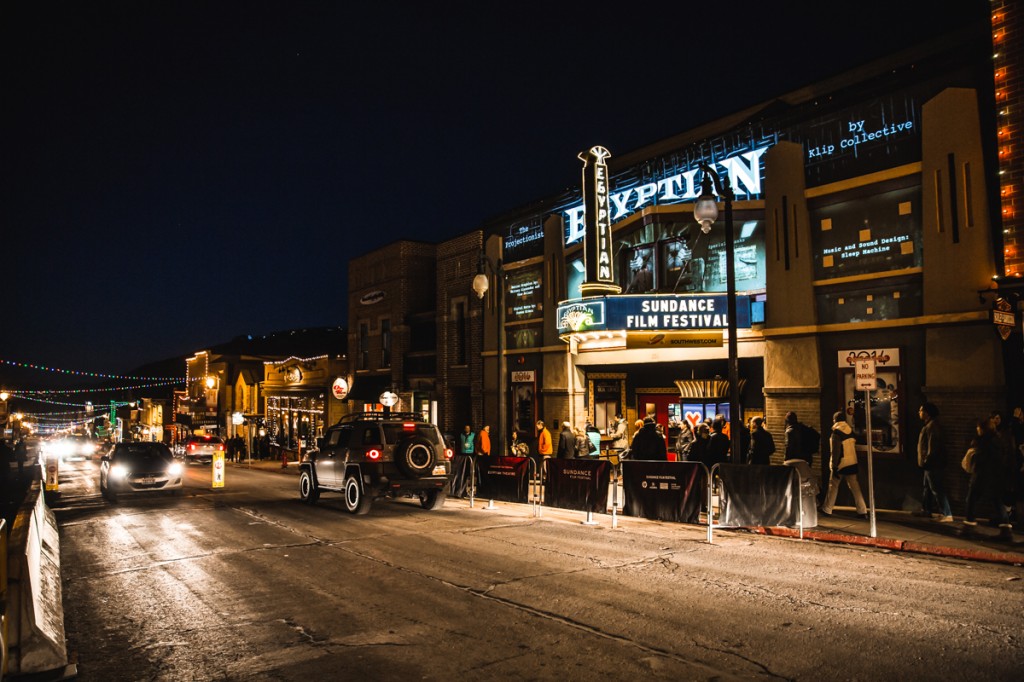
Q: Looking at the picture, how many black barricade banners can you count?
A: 5